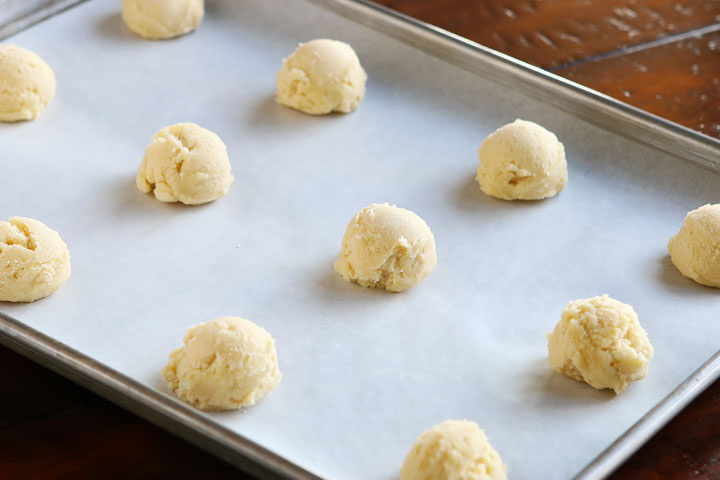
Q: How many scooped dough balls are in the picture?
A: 11